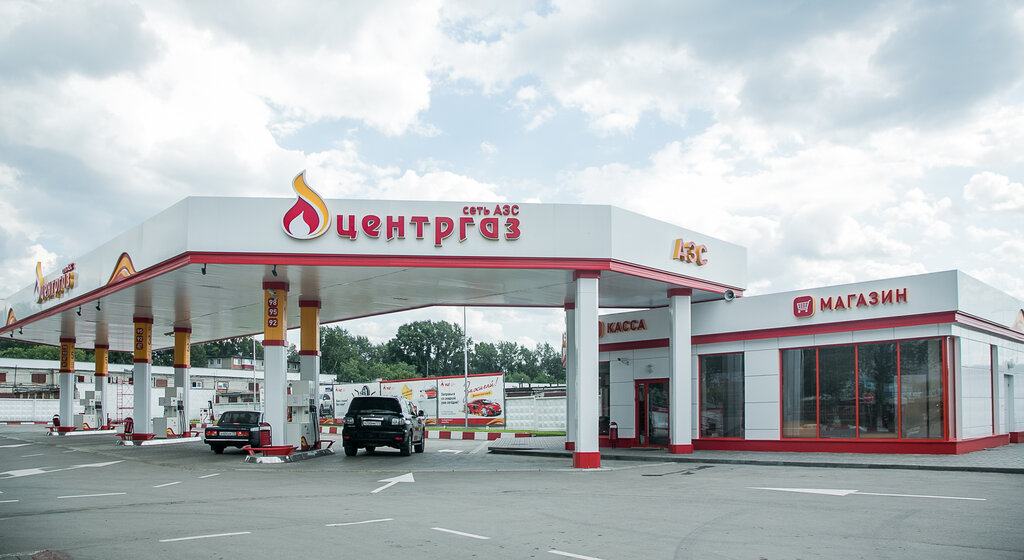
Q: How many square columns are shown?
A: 9